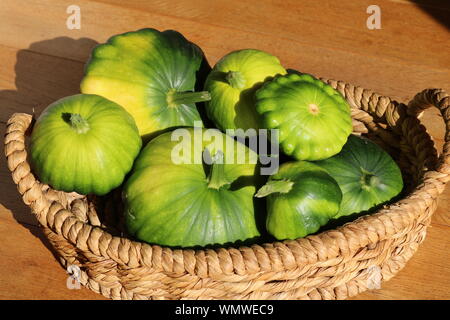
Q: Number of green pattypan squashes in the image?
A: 7